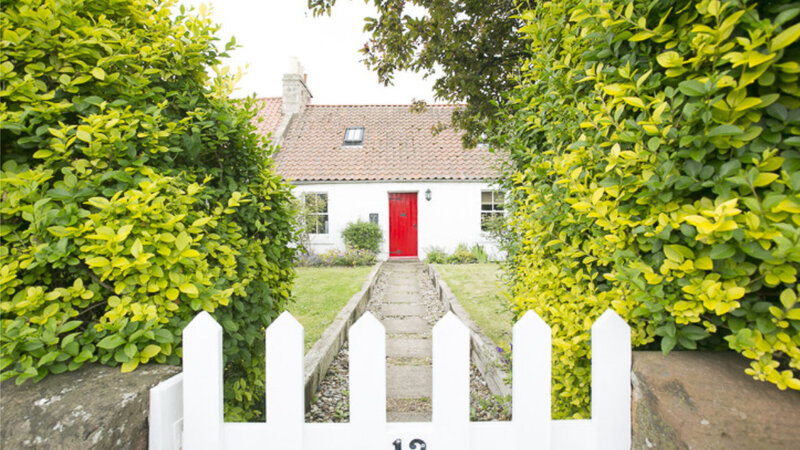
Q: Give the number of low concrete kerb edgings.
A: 2